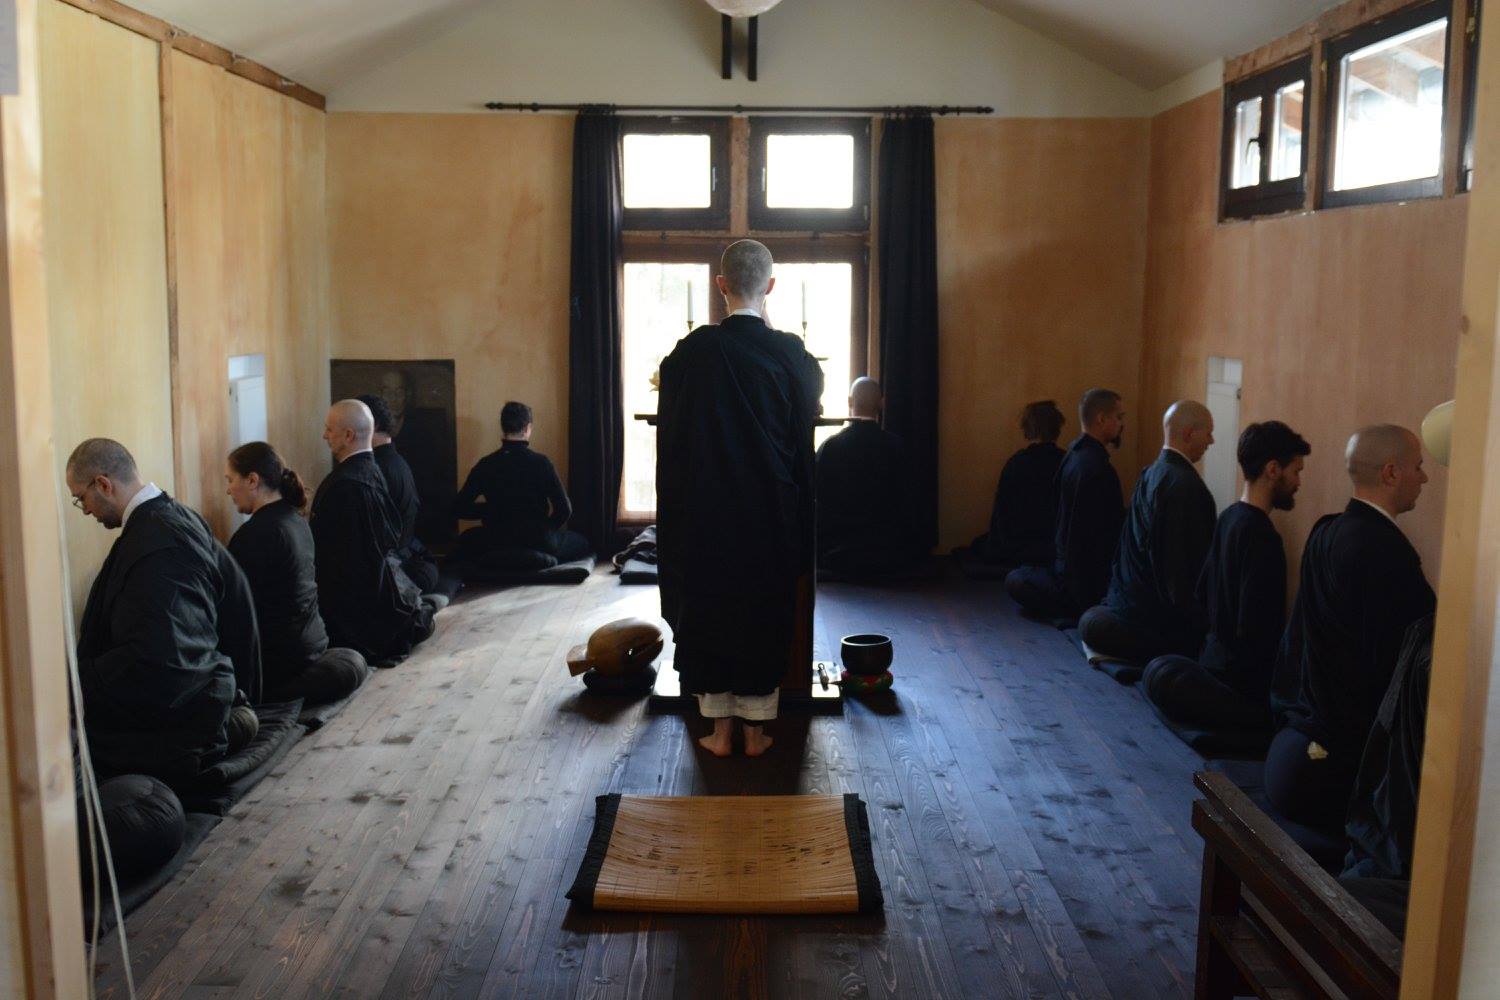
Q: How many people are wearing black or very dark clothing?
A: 12